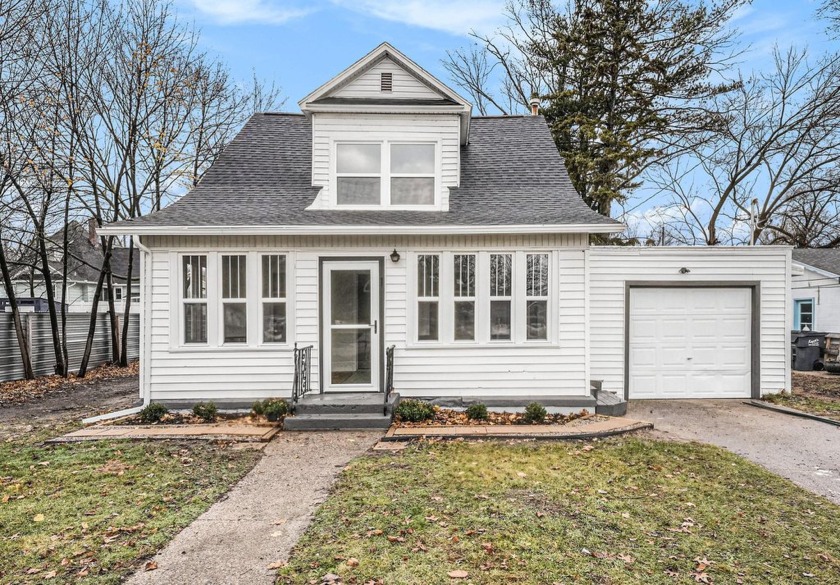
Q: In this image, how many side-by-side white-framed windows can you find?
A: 9